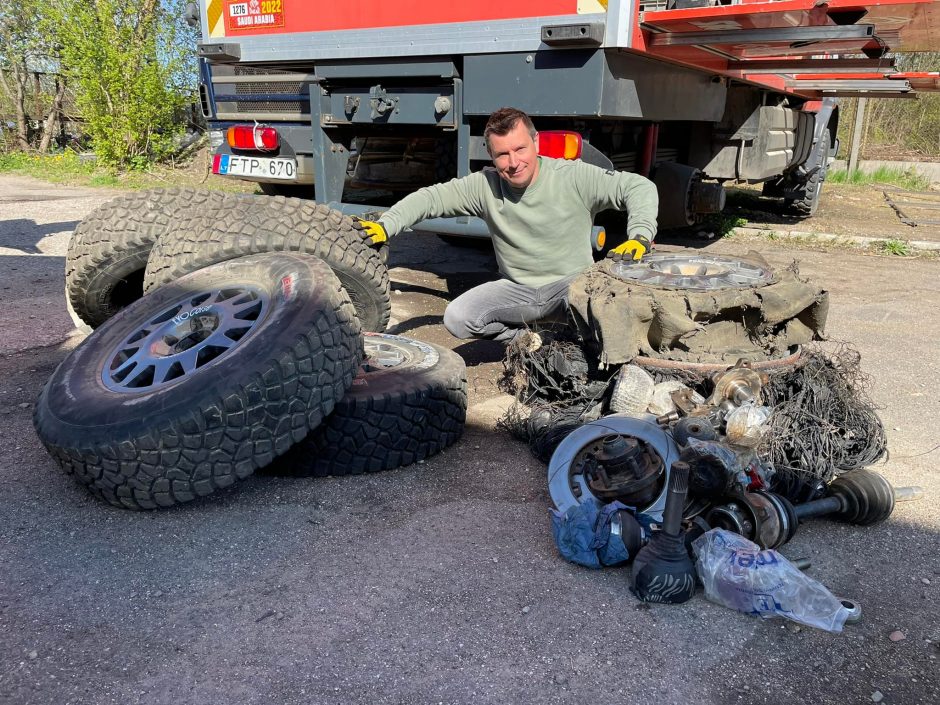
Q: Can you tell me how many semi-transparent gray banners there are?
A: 0